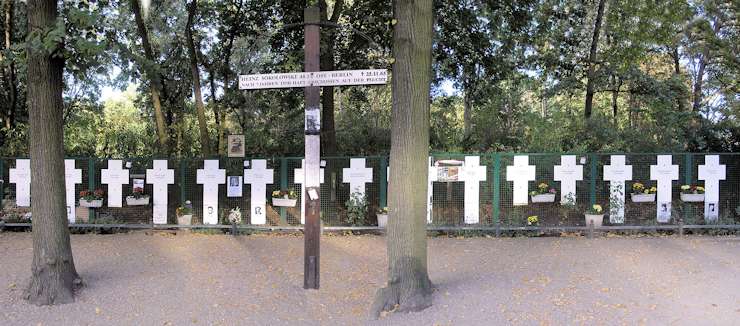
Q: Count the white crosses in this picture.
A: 15